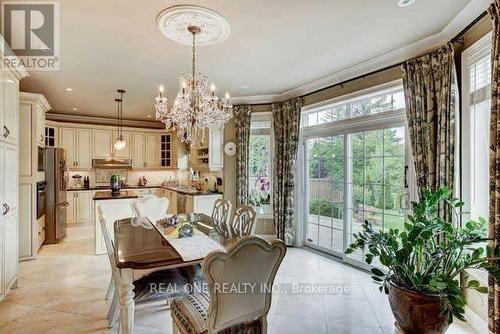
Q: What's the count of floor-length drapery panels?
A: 4